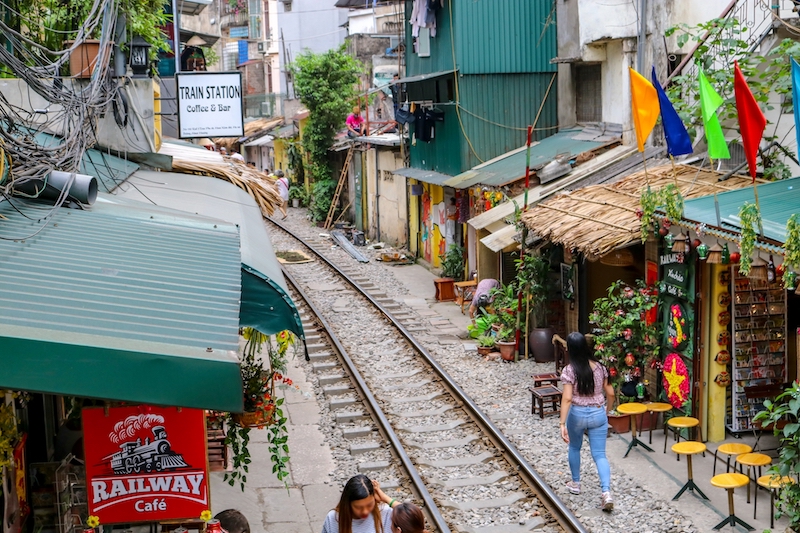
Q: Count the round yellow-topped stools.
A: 8